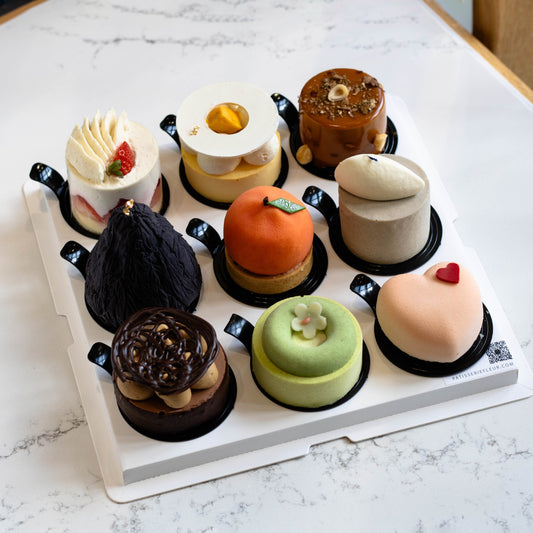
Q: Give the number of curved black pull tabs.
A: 9